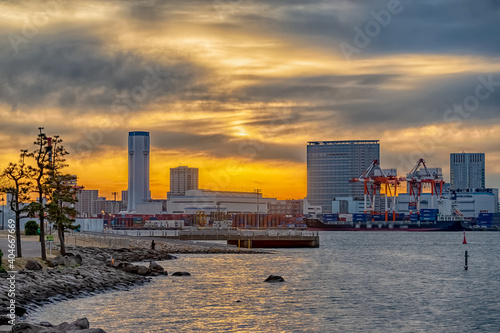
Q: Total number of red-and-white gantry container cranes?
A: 2